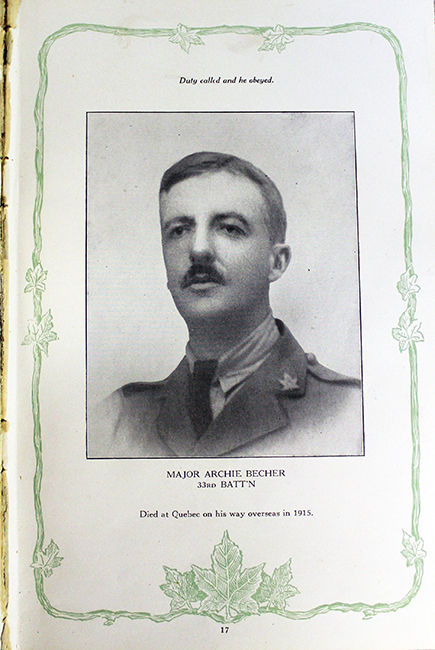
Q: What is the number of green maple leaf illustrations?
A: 11